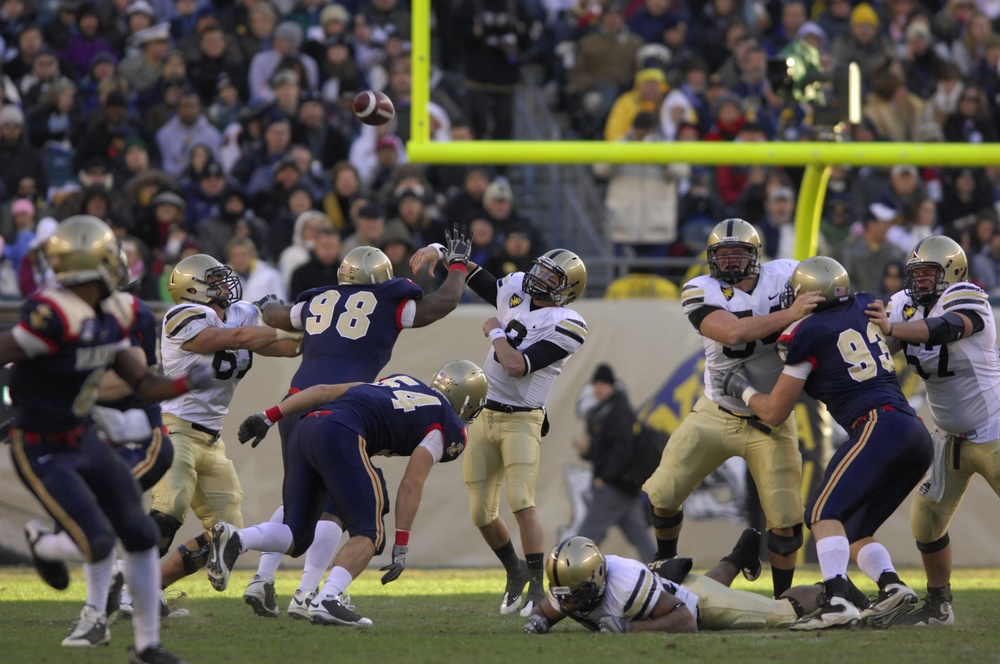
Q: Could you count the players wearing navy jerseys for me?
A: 5